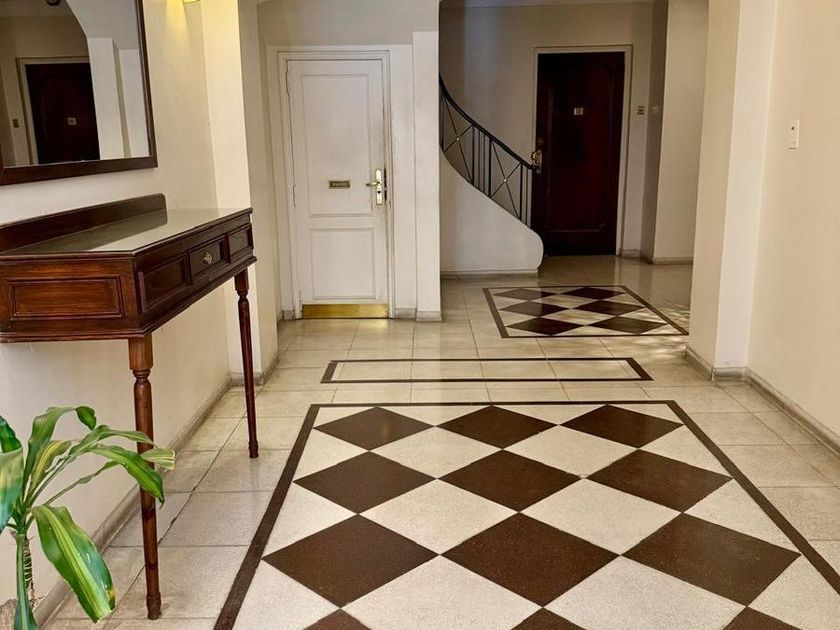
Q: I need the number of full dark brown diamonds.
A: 15